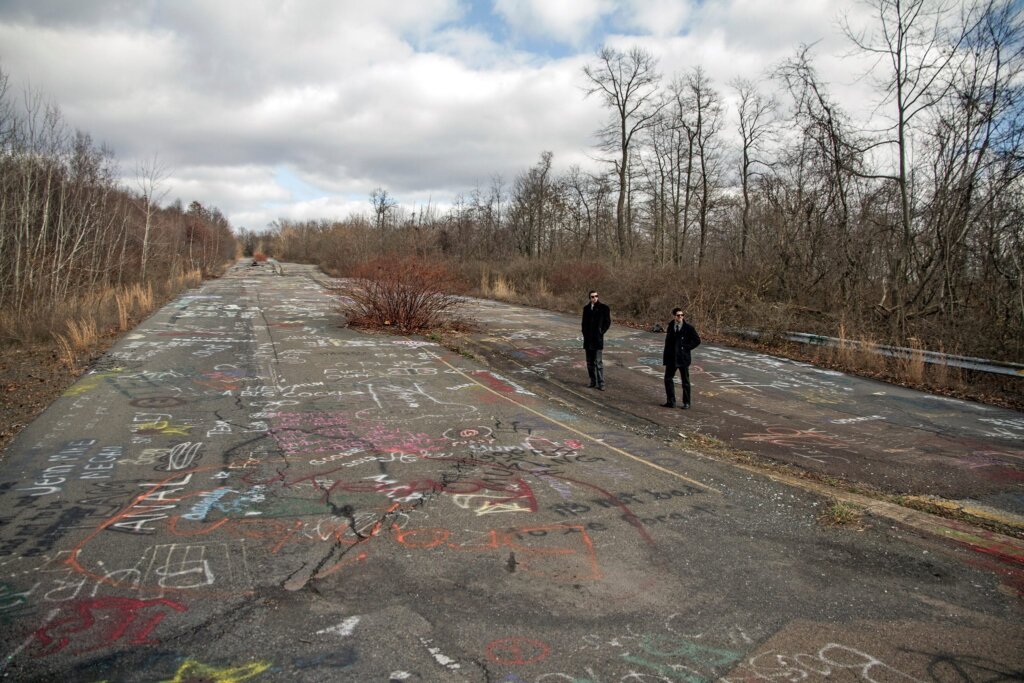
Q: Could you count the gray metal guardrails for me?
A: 1